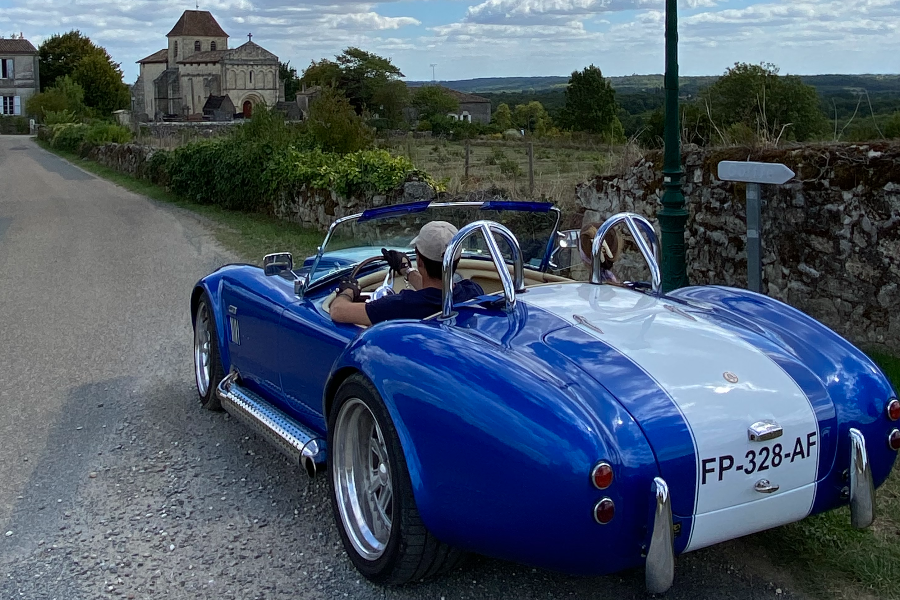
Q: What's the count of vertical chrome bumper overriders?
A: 2